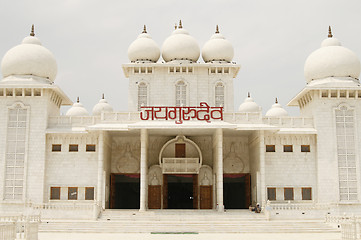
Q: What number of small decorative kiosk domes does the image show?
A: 4